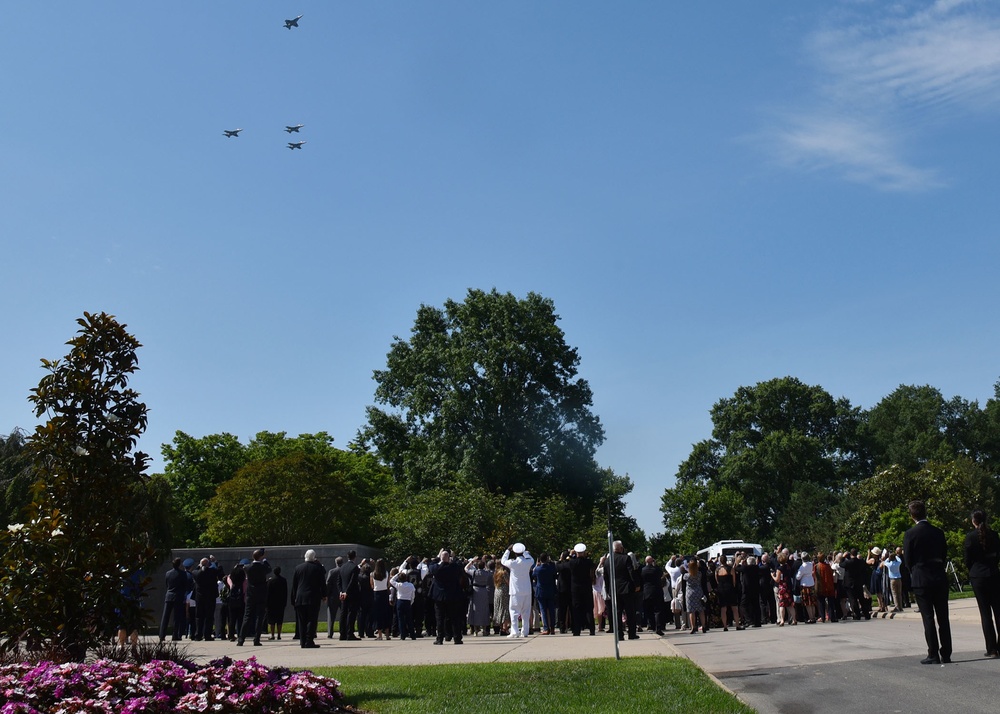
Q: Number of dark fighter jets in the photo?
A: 4